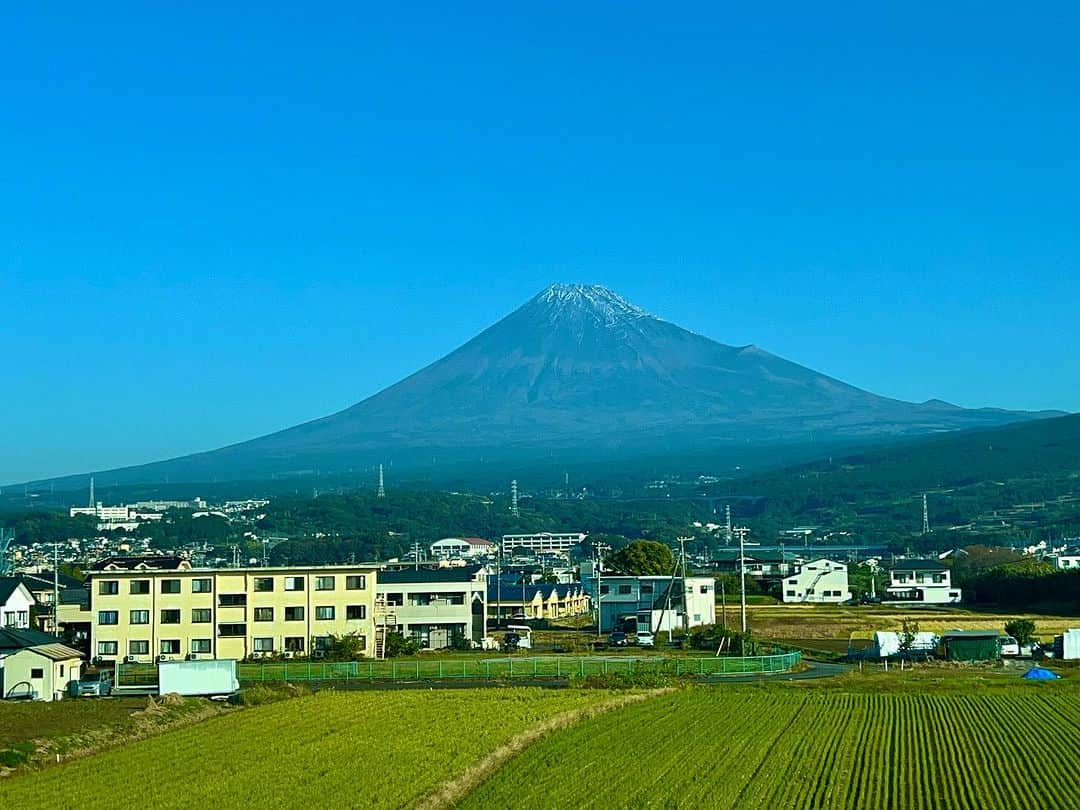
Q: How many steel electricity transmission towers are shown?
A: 5